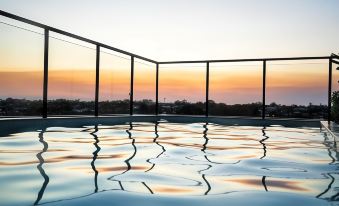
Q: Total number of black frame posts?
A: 7